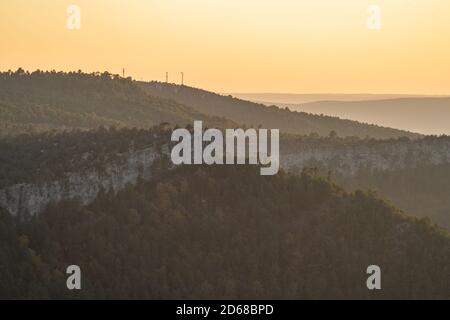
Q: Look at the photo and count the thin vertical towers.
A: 3